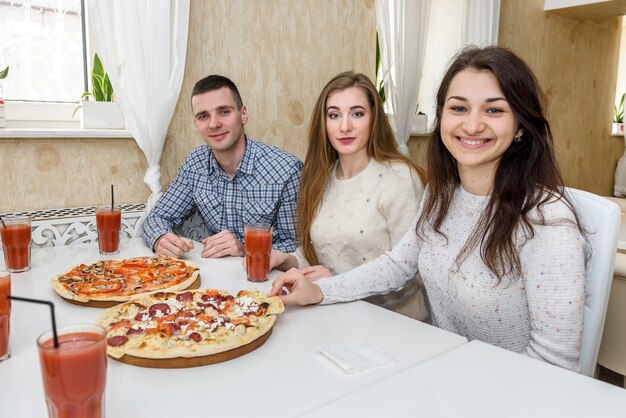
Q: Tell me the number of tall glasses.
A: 5